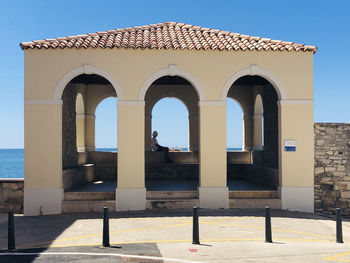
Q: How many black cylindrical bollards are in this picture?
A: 5